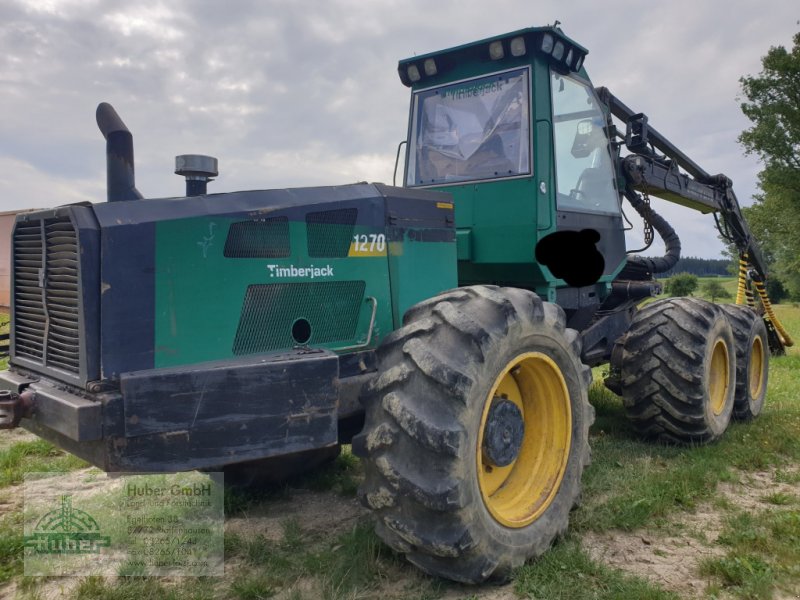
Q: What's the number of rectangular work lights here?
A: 8